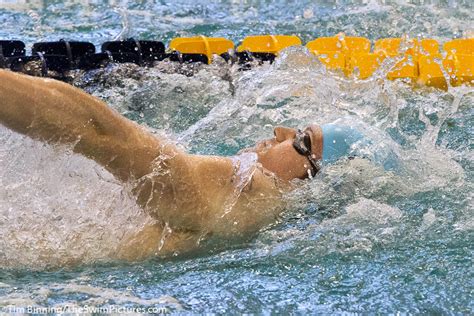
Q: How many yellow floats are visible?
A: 5